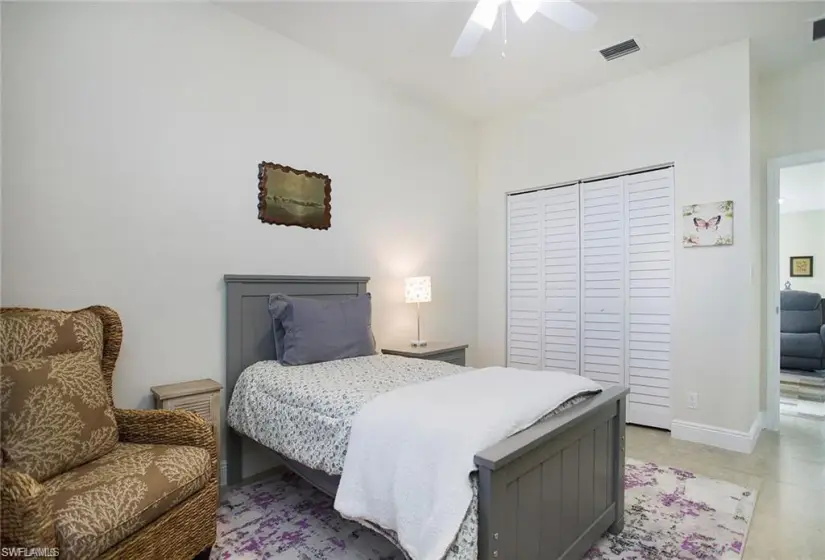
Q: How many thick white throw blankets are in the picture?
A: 1